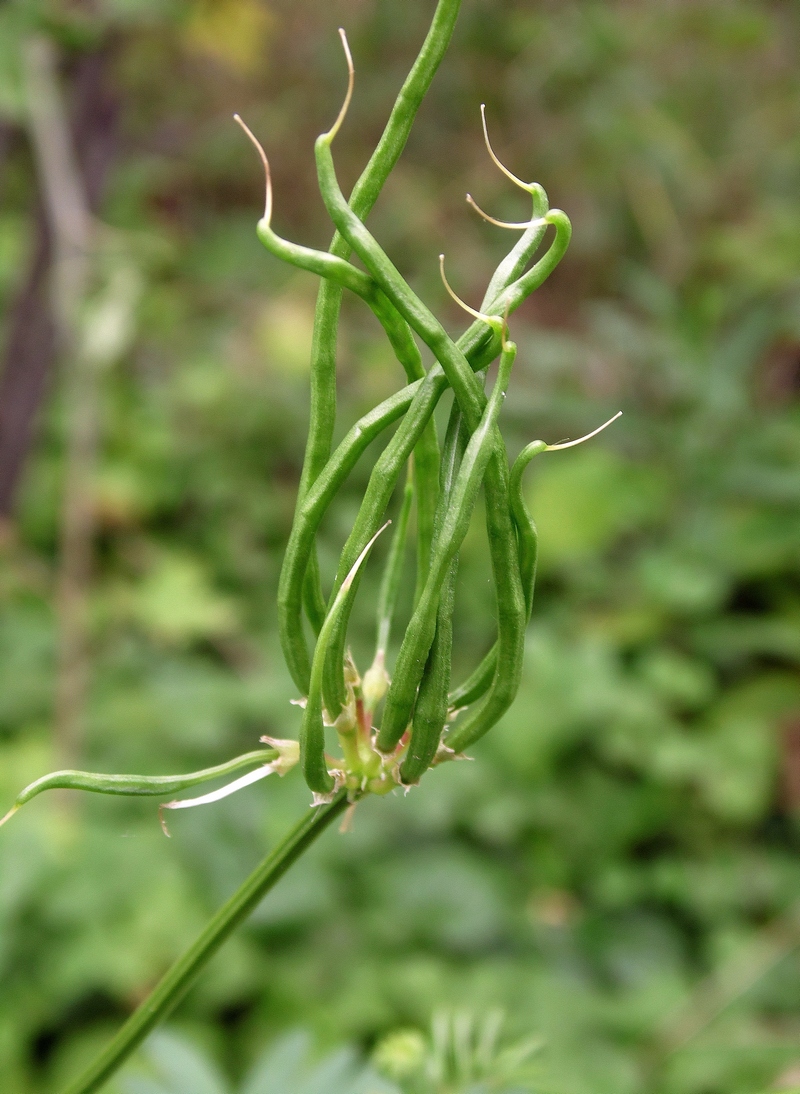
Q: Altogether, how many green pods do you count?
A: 11